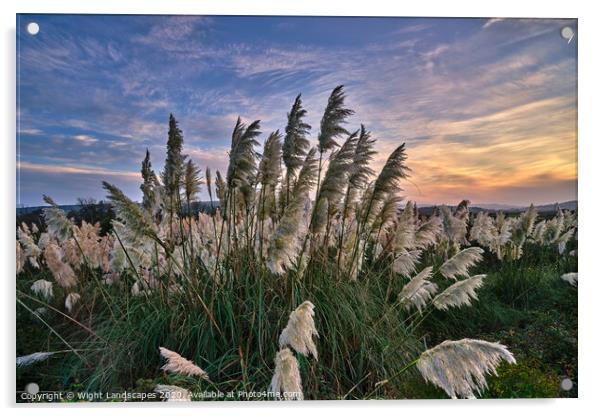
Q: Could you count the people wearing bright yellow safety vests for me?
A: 0